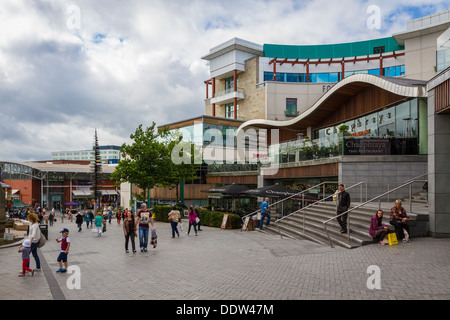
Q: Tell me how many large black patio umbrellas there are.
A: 2